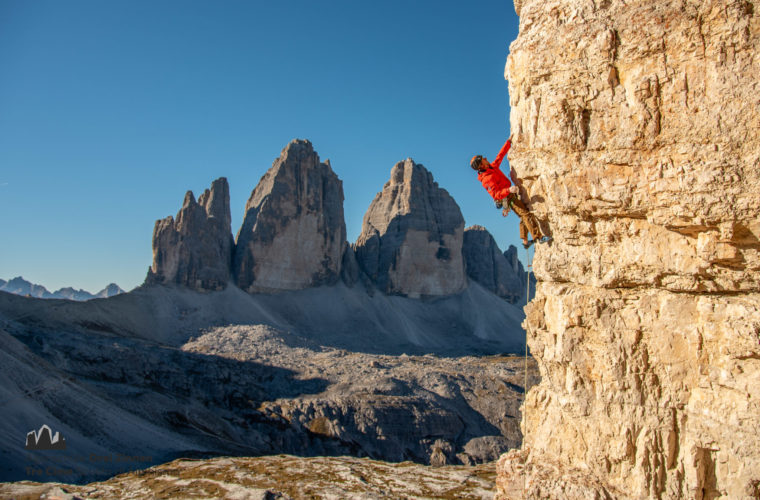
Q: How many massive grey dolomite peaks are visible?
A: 3